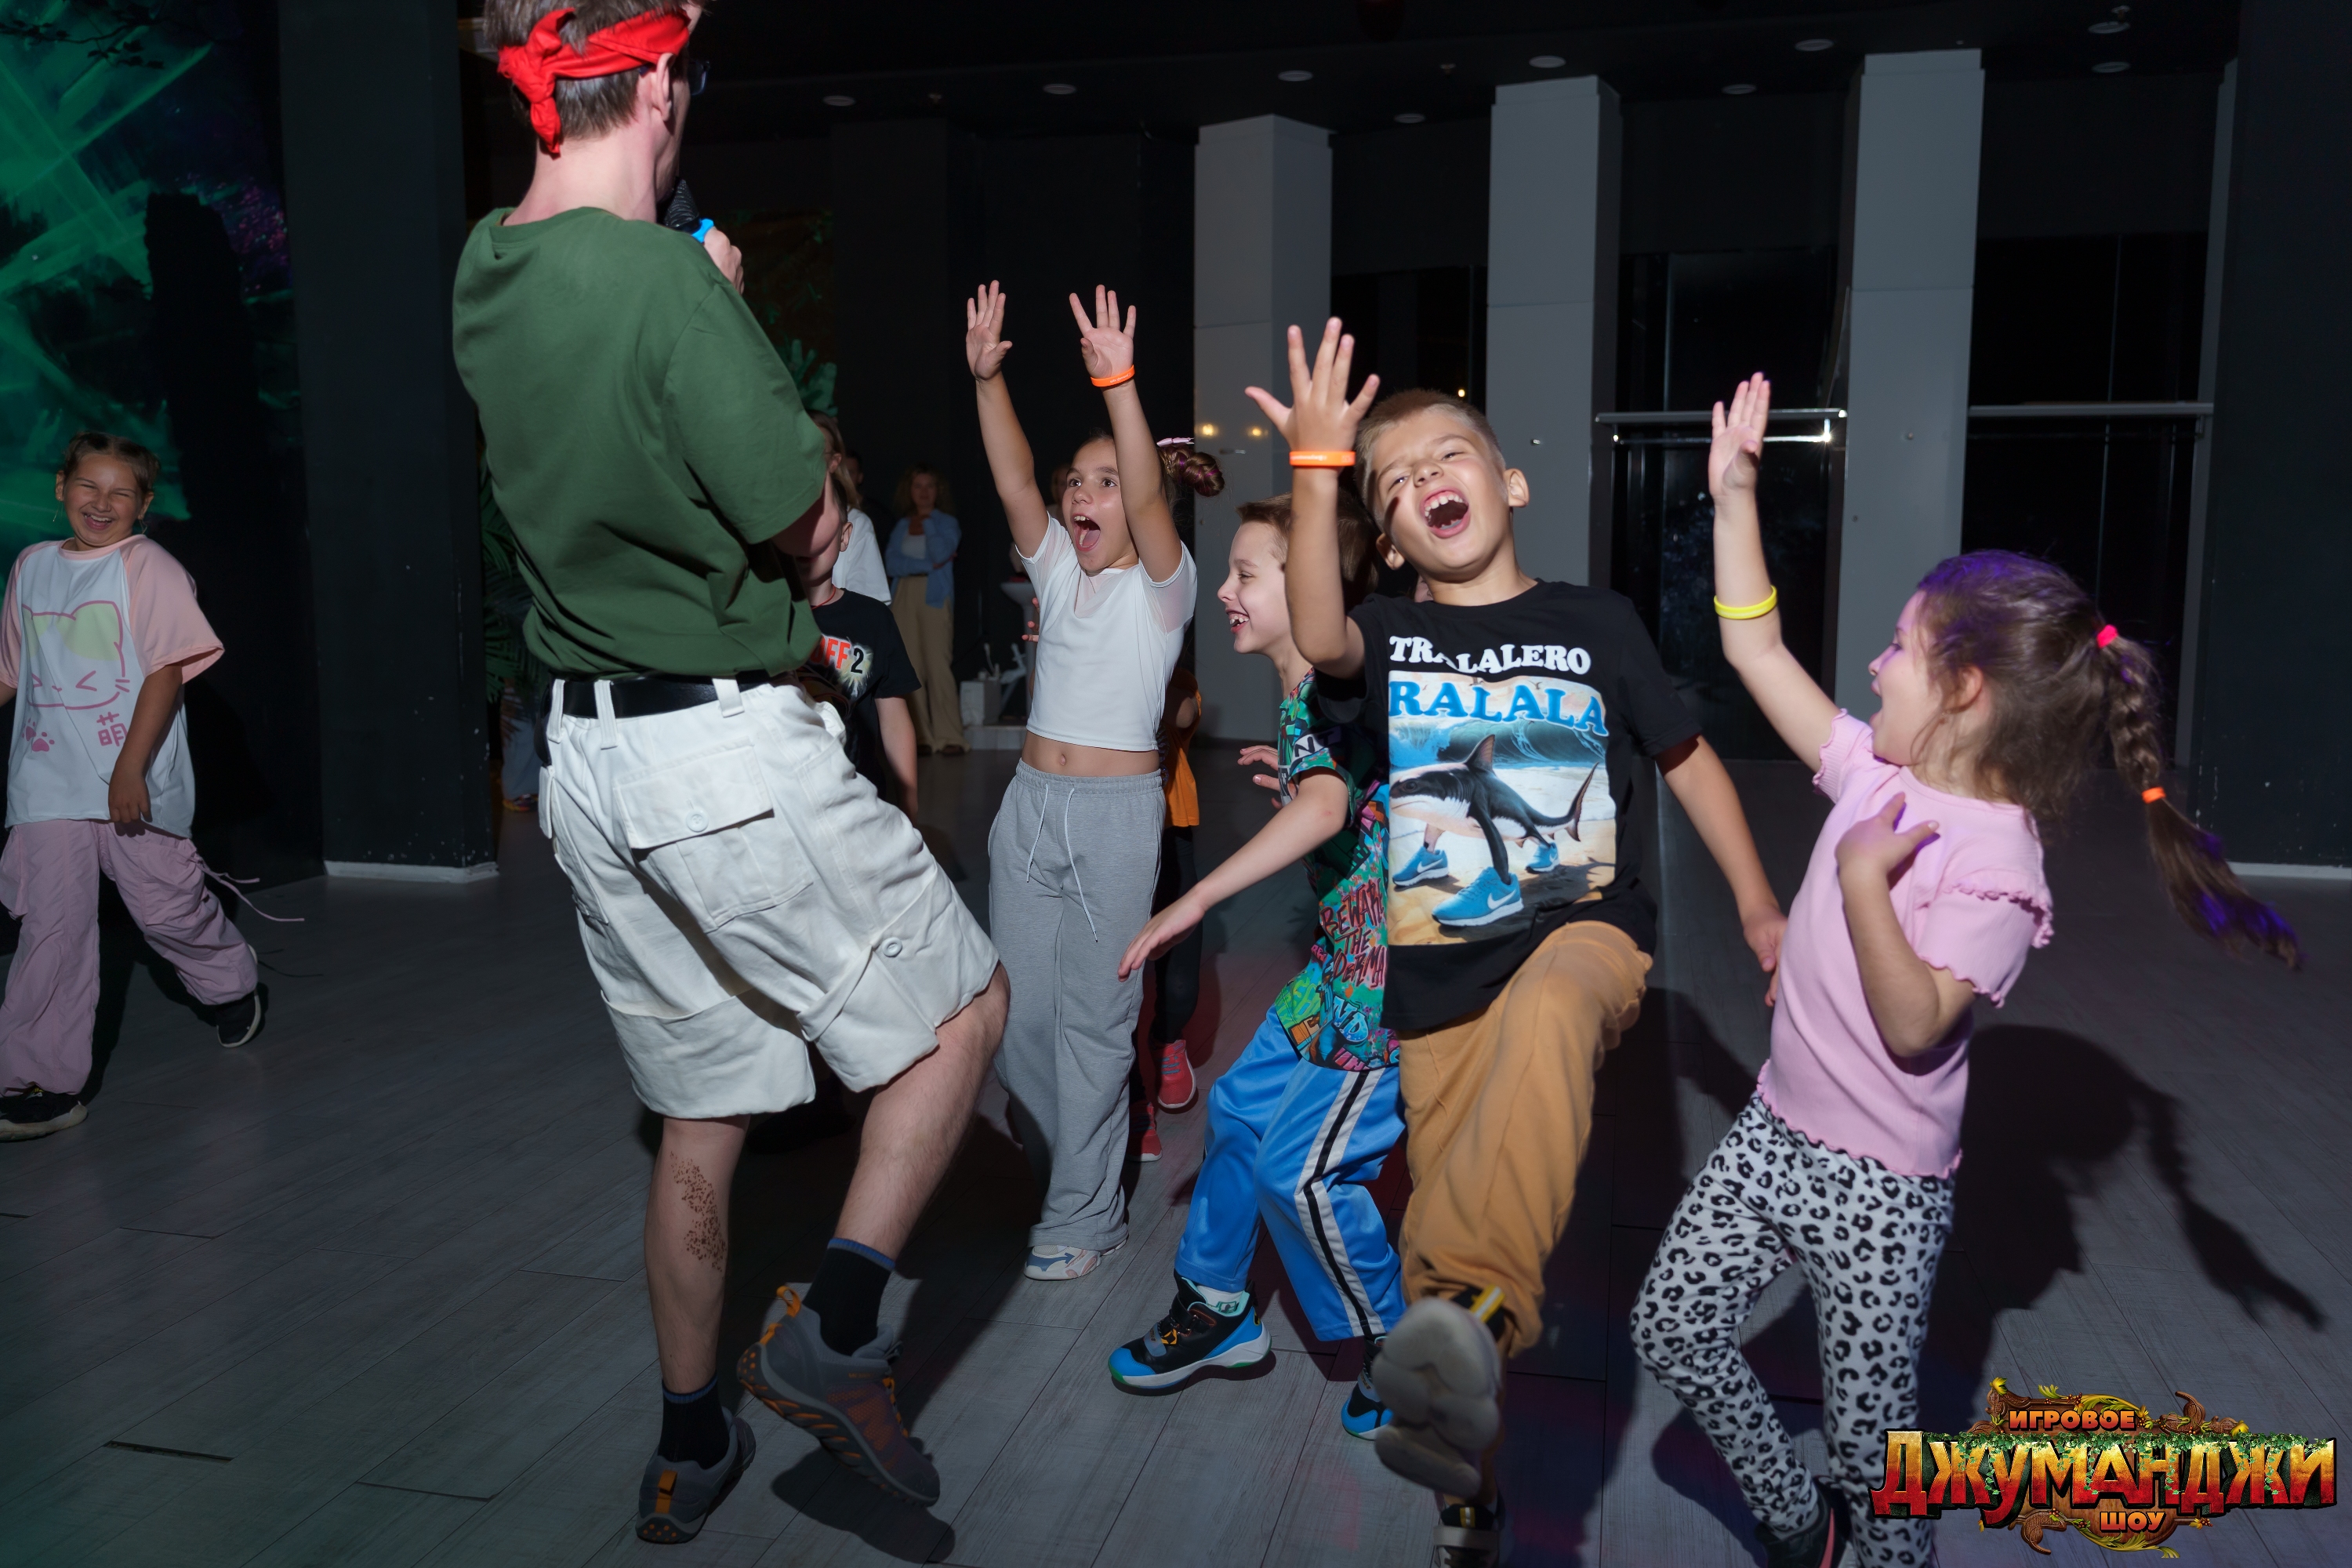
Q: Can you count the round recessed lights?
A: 9